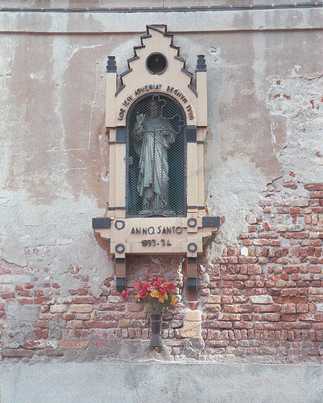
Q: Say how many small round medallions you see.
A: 4